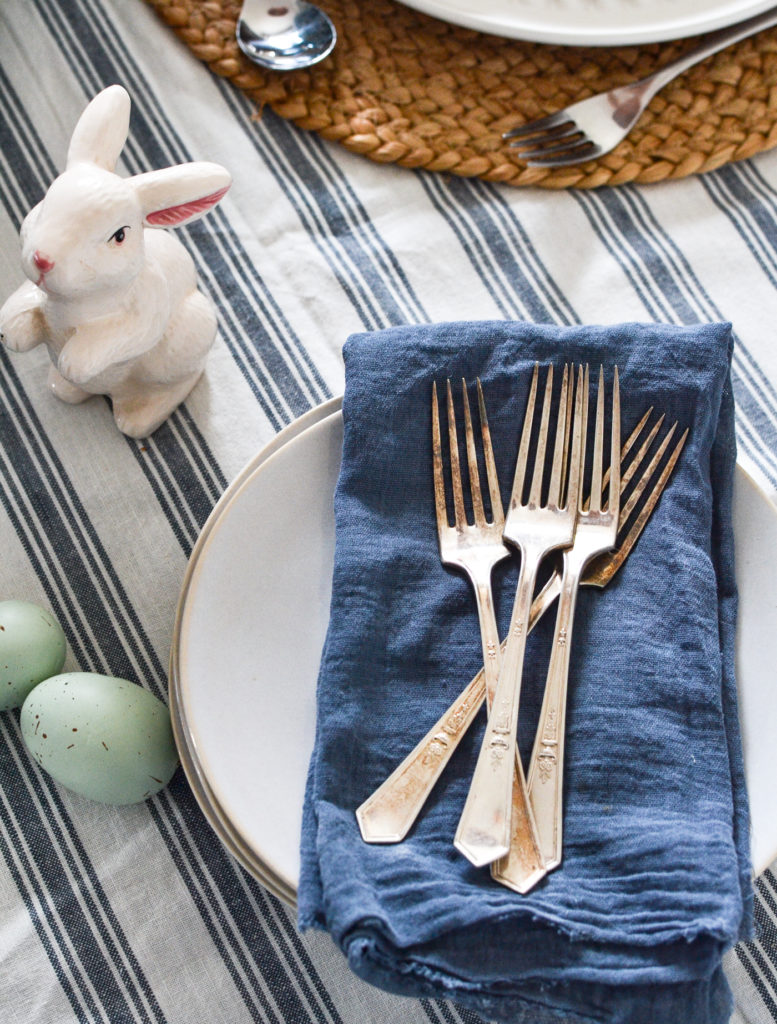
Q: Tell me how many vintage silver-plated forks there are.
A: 4